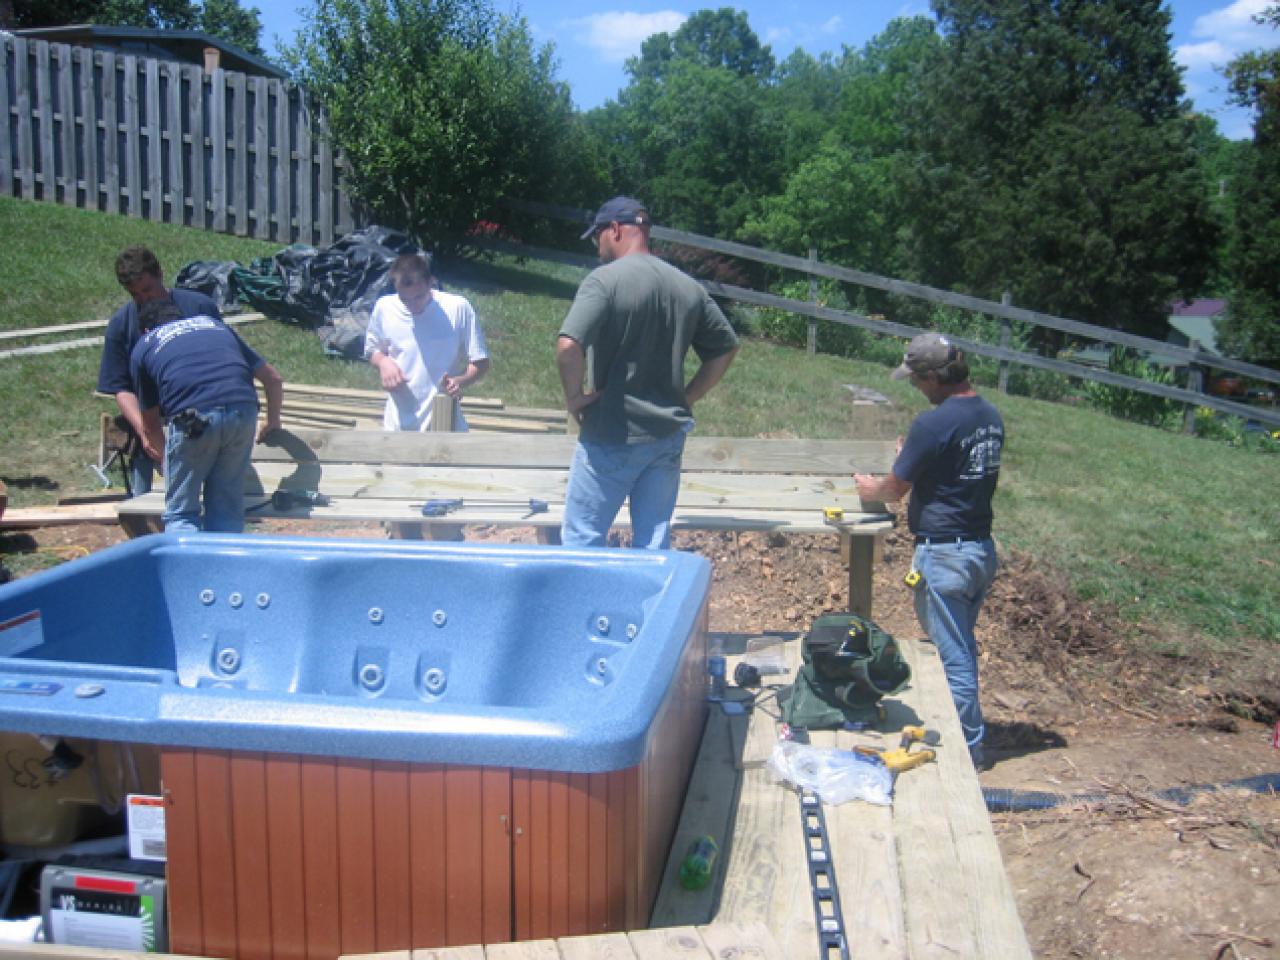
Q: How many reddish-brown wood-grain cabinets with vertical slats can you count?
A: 1